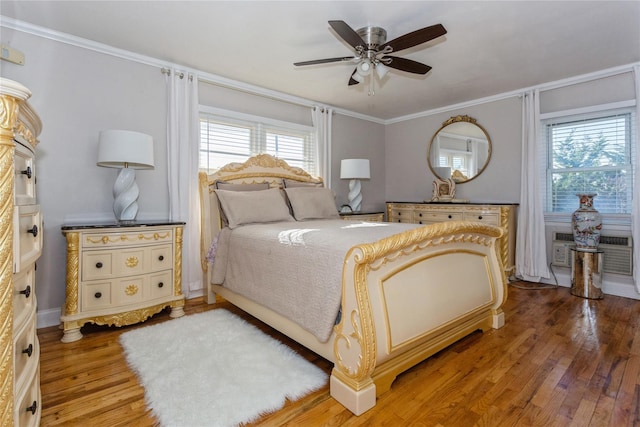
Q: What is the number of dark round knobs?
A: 15